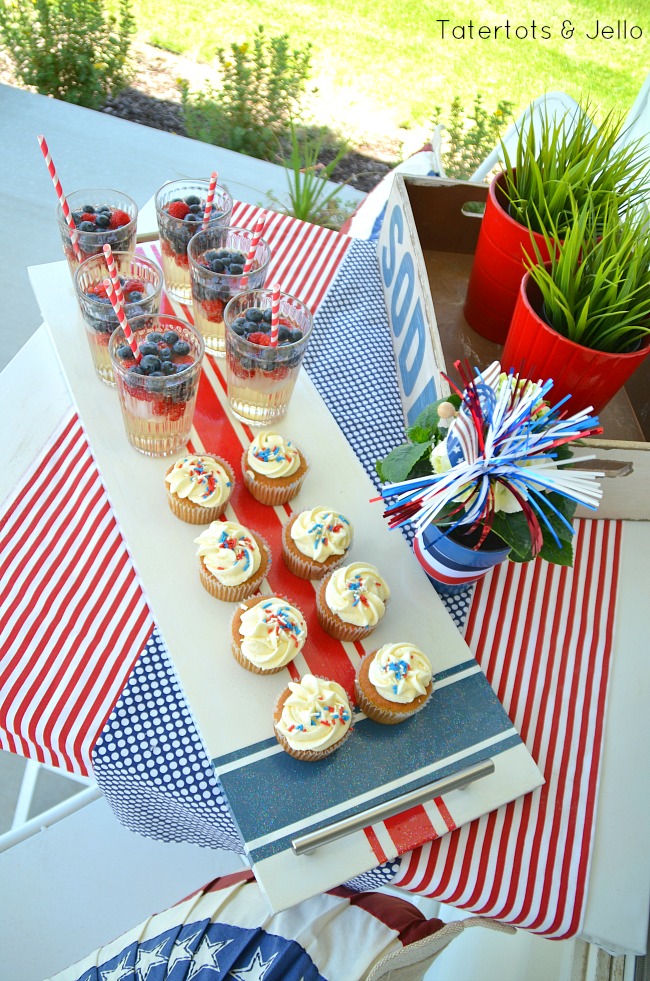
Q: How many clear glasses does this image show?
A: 6